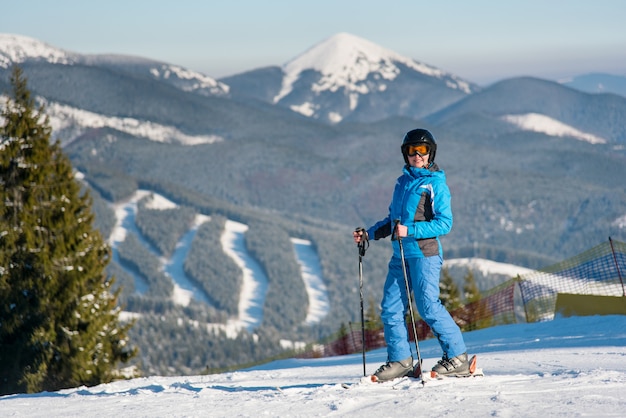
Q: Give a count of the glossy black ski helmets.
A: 1